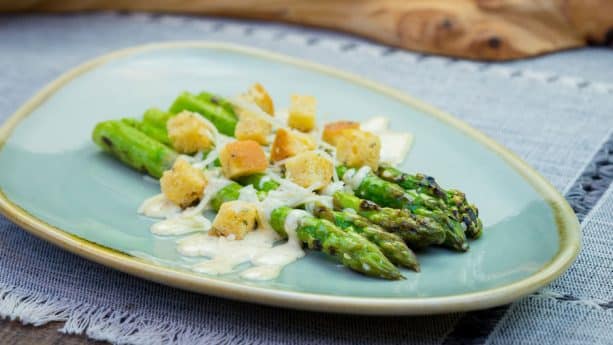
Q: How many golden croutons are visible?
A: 11